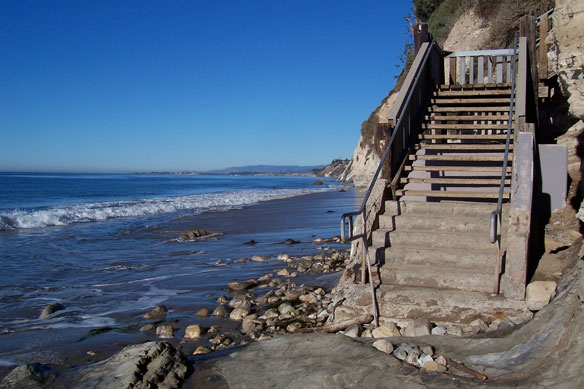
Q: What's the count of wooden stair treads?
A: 11